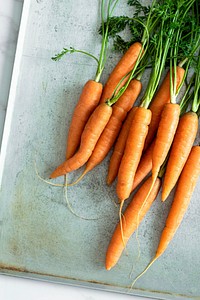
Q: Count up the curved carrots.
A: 1